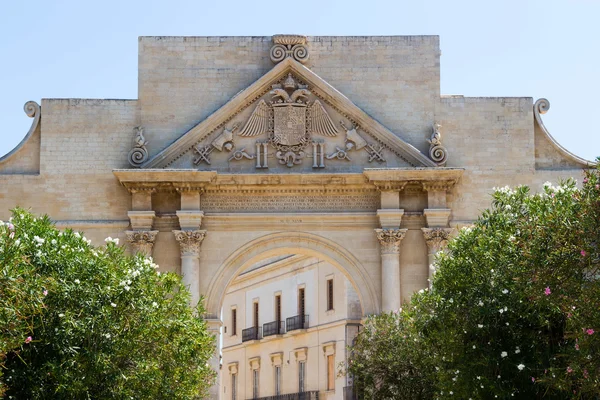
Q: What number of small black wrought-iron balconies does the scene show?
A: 3